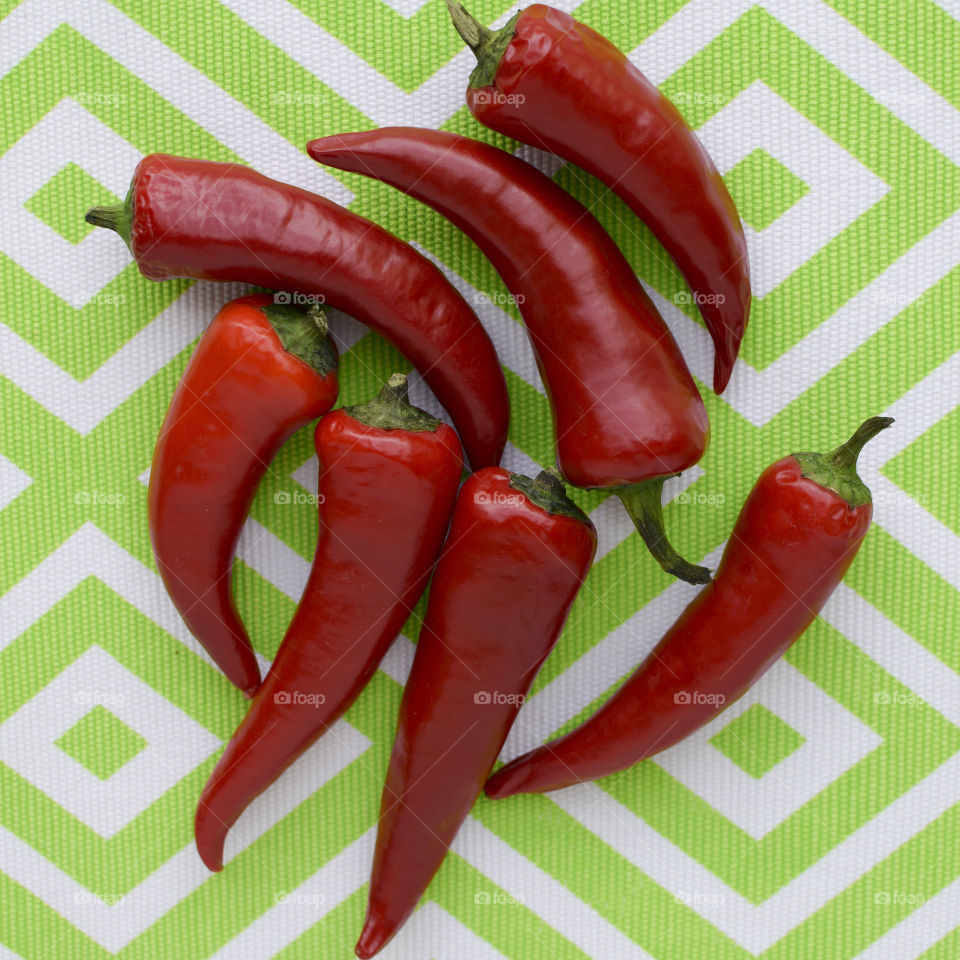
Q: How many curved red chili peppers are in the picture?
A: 7